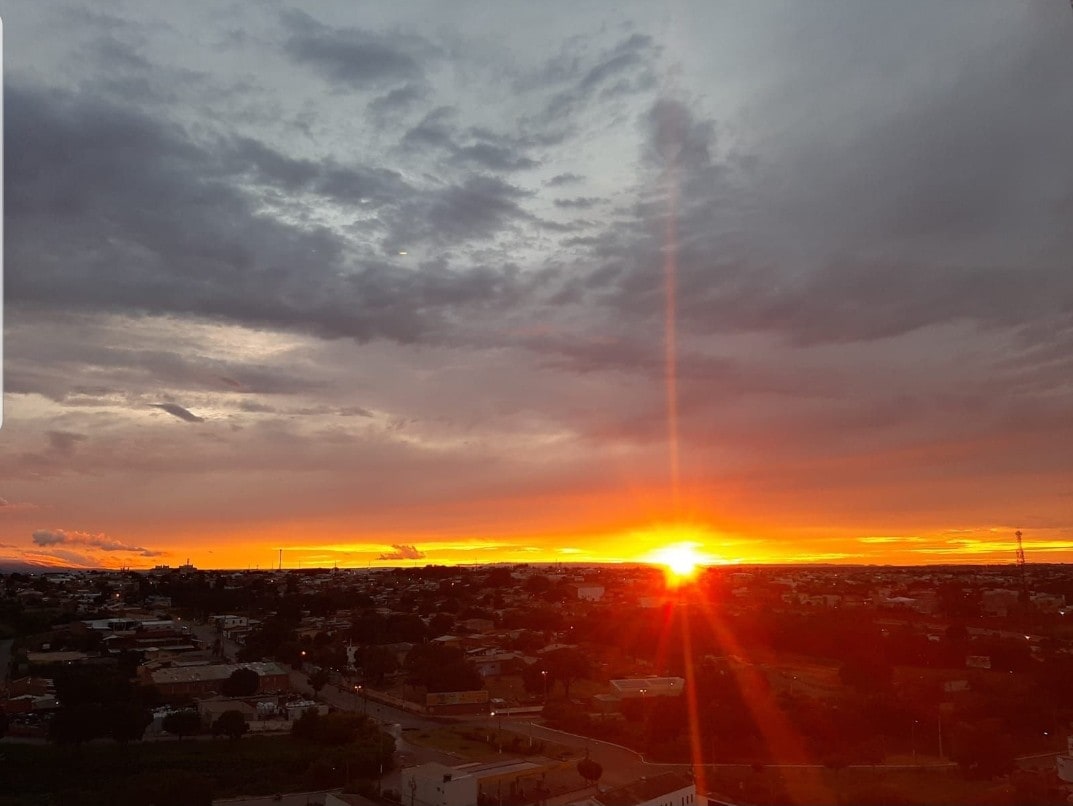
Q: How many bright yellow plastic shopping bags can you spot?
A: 0